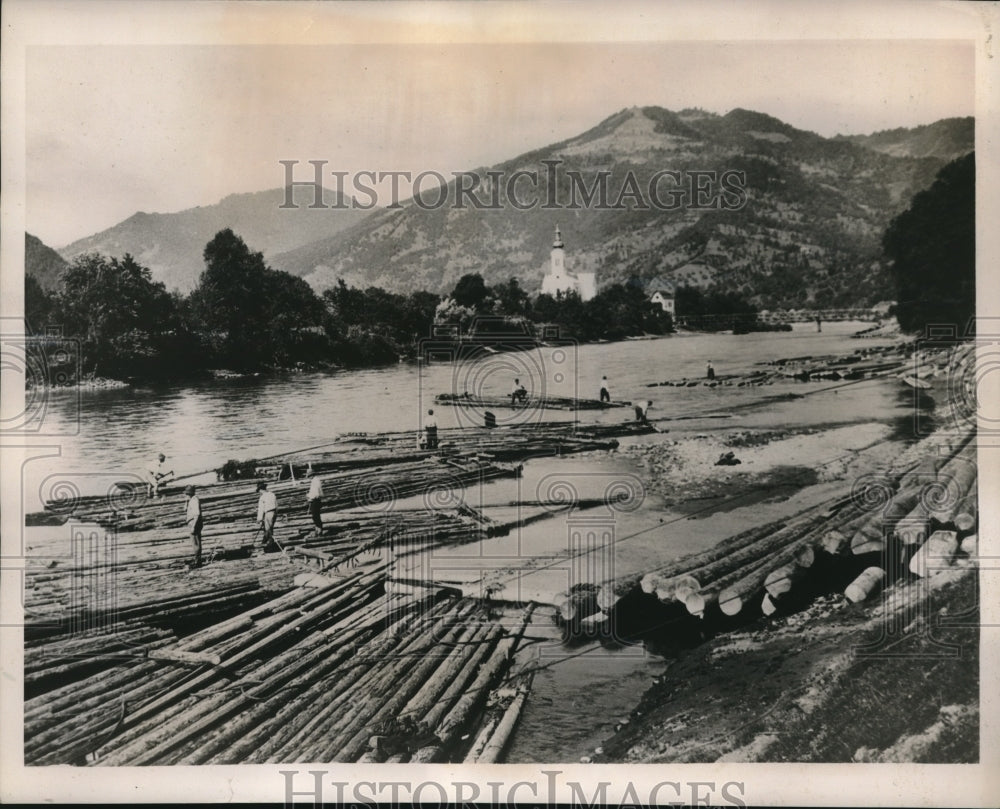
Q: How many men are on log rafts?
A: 9